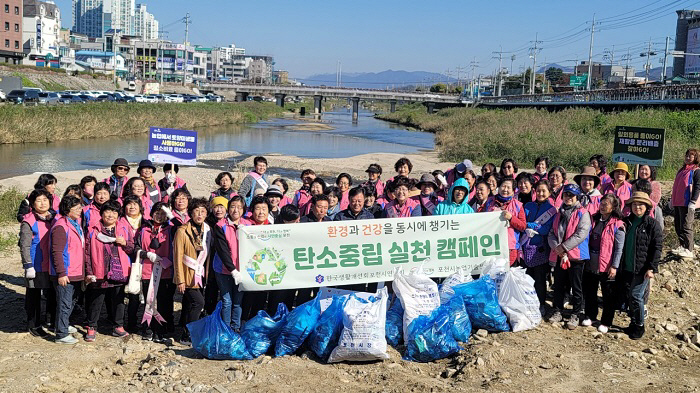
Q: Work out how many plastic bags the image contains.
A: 13